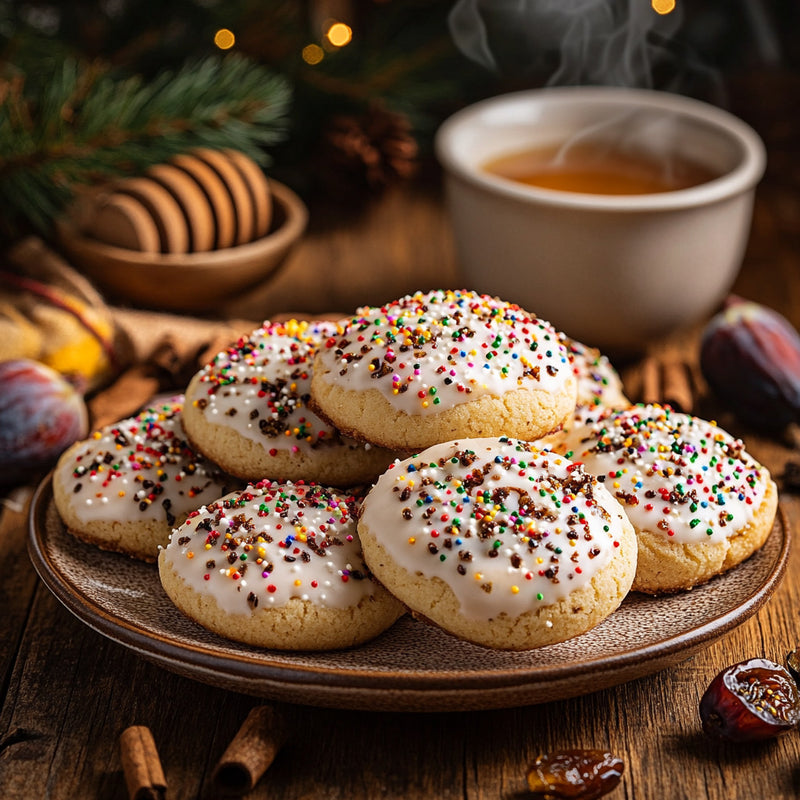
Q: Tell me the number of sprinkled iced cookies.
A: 7